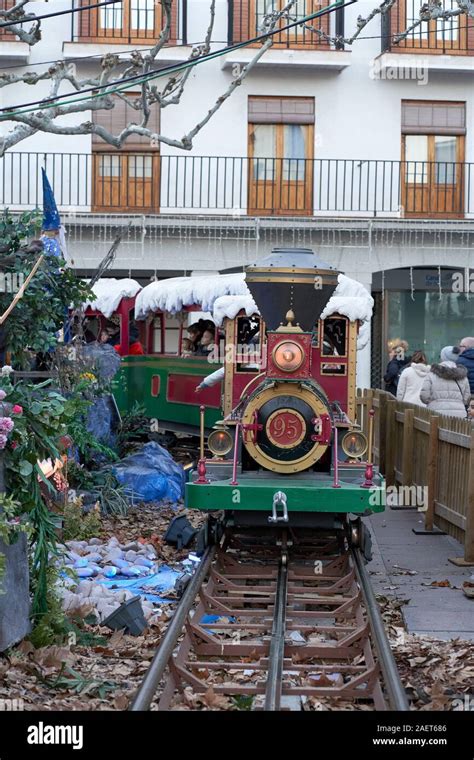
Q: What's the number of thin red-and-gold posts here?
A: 2